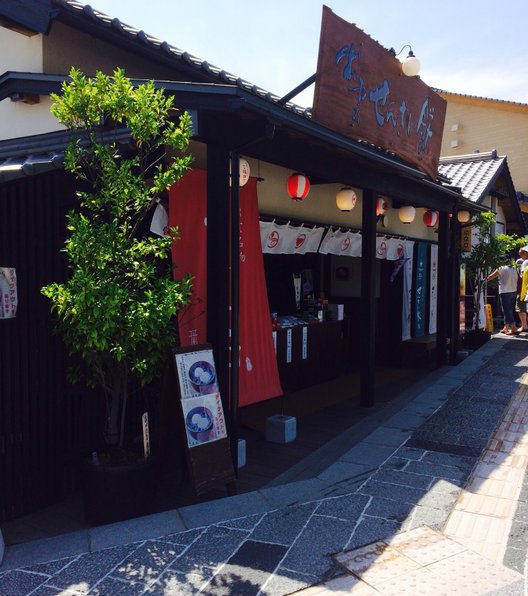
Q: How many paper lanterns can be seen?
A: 7